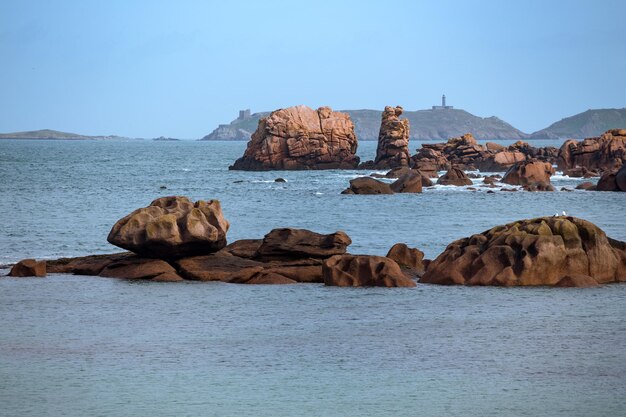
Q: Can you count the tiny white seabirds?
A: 2